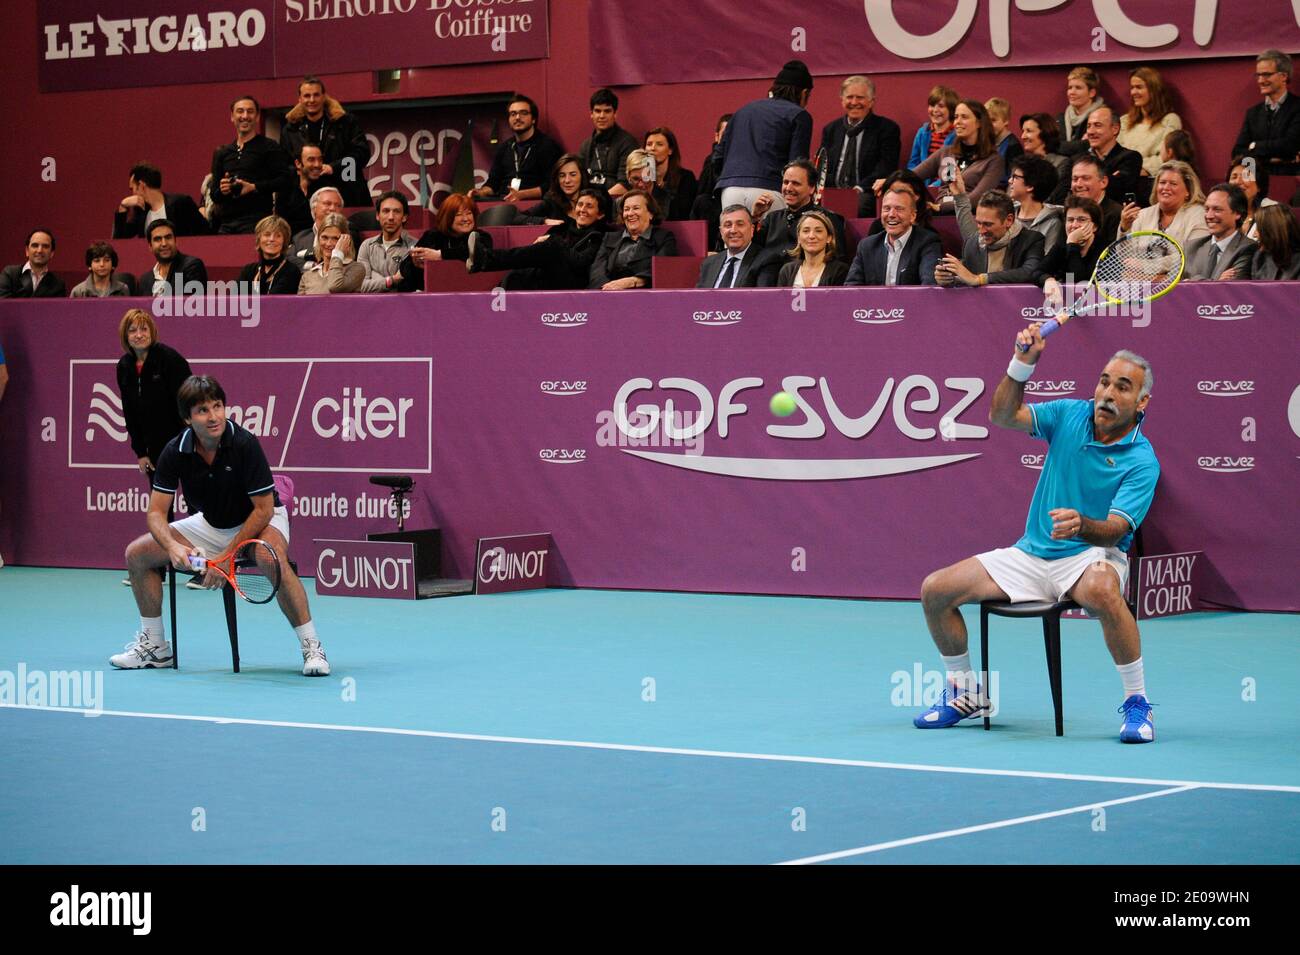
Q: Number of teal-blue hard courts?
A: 1